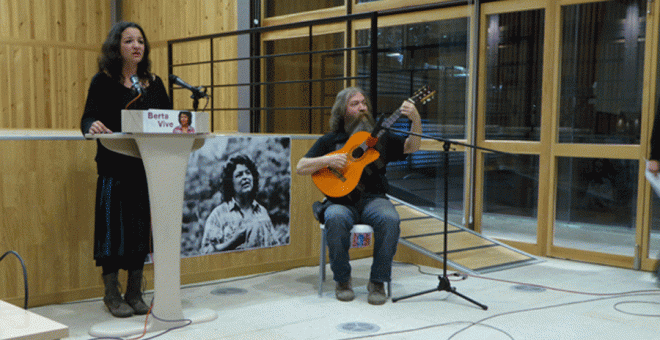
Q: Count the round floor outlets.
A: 3